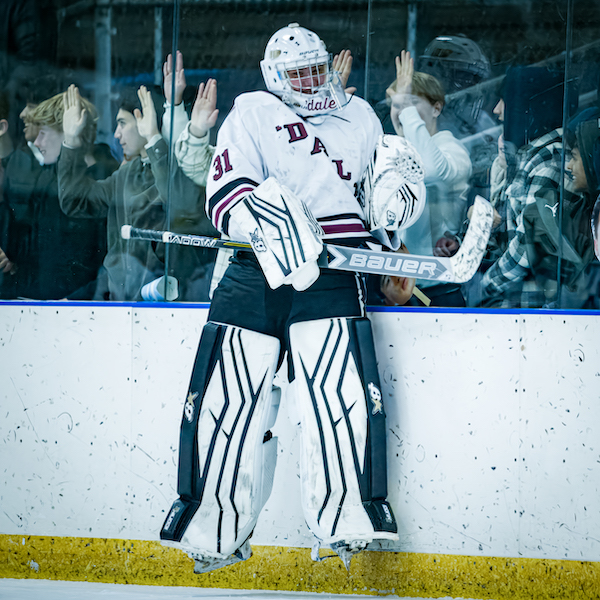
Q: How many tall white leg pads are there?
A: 2